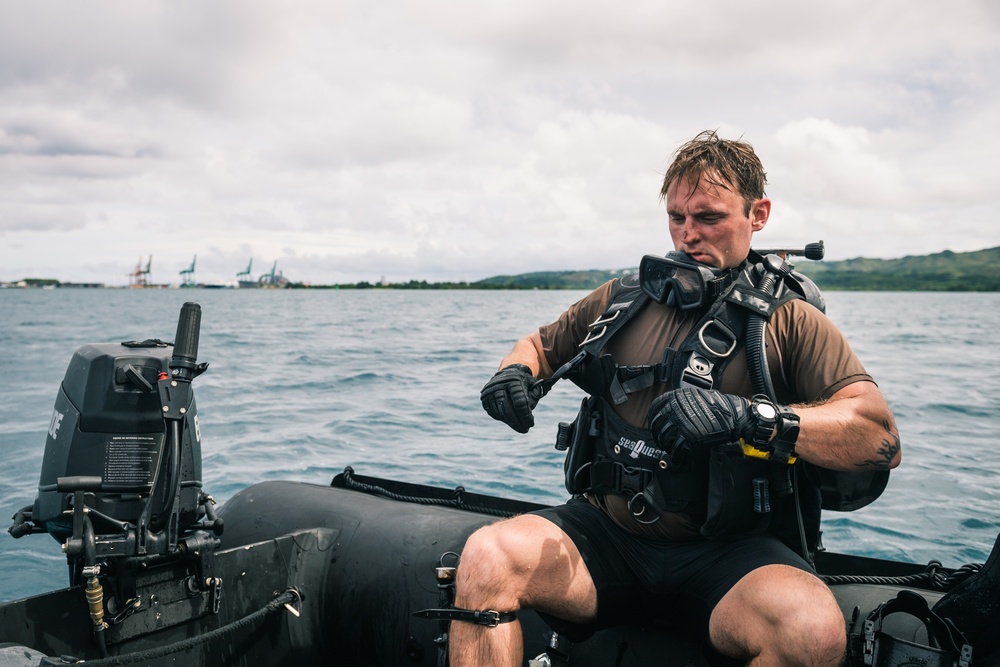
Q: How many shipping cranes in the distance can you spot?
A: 5